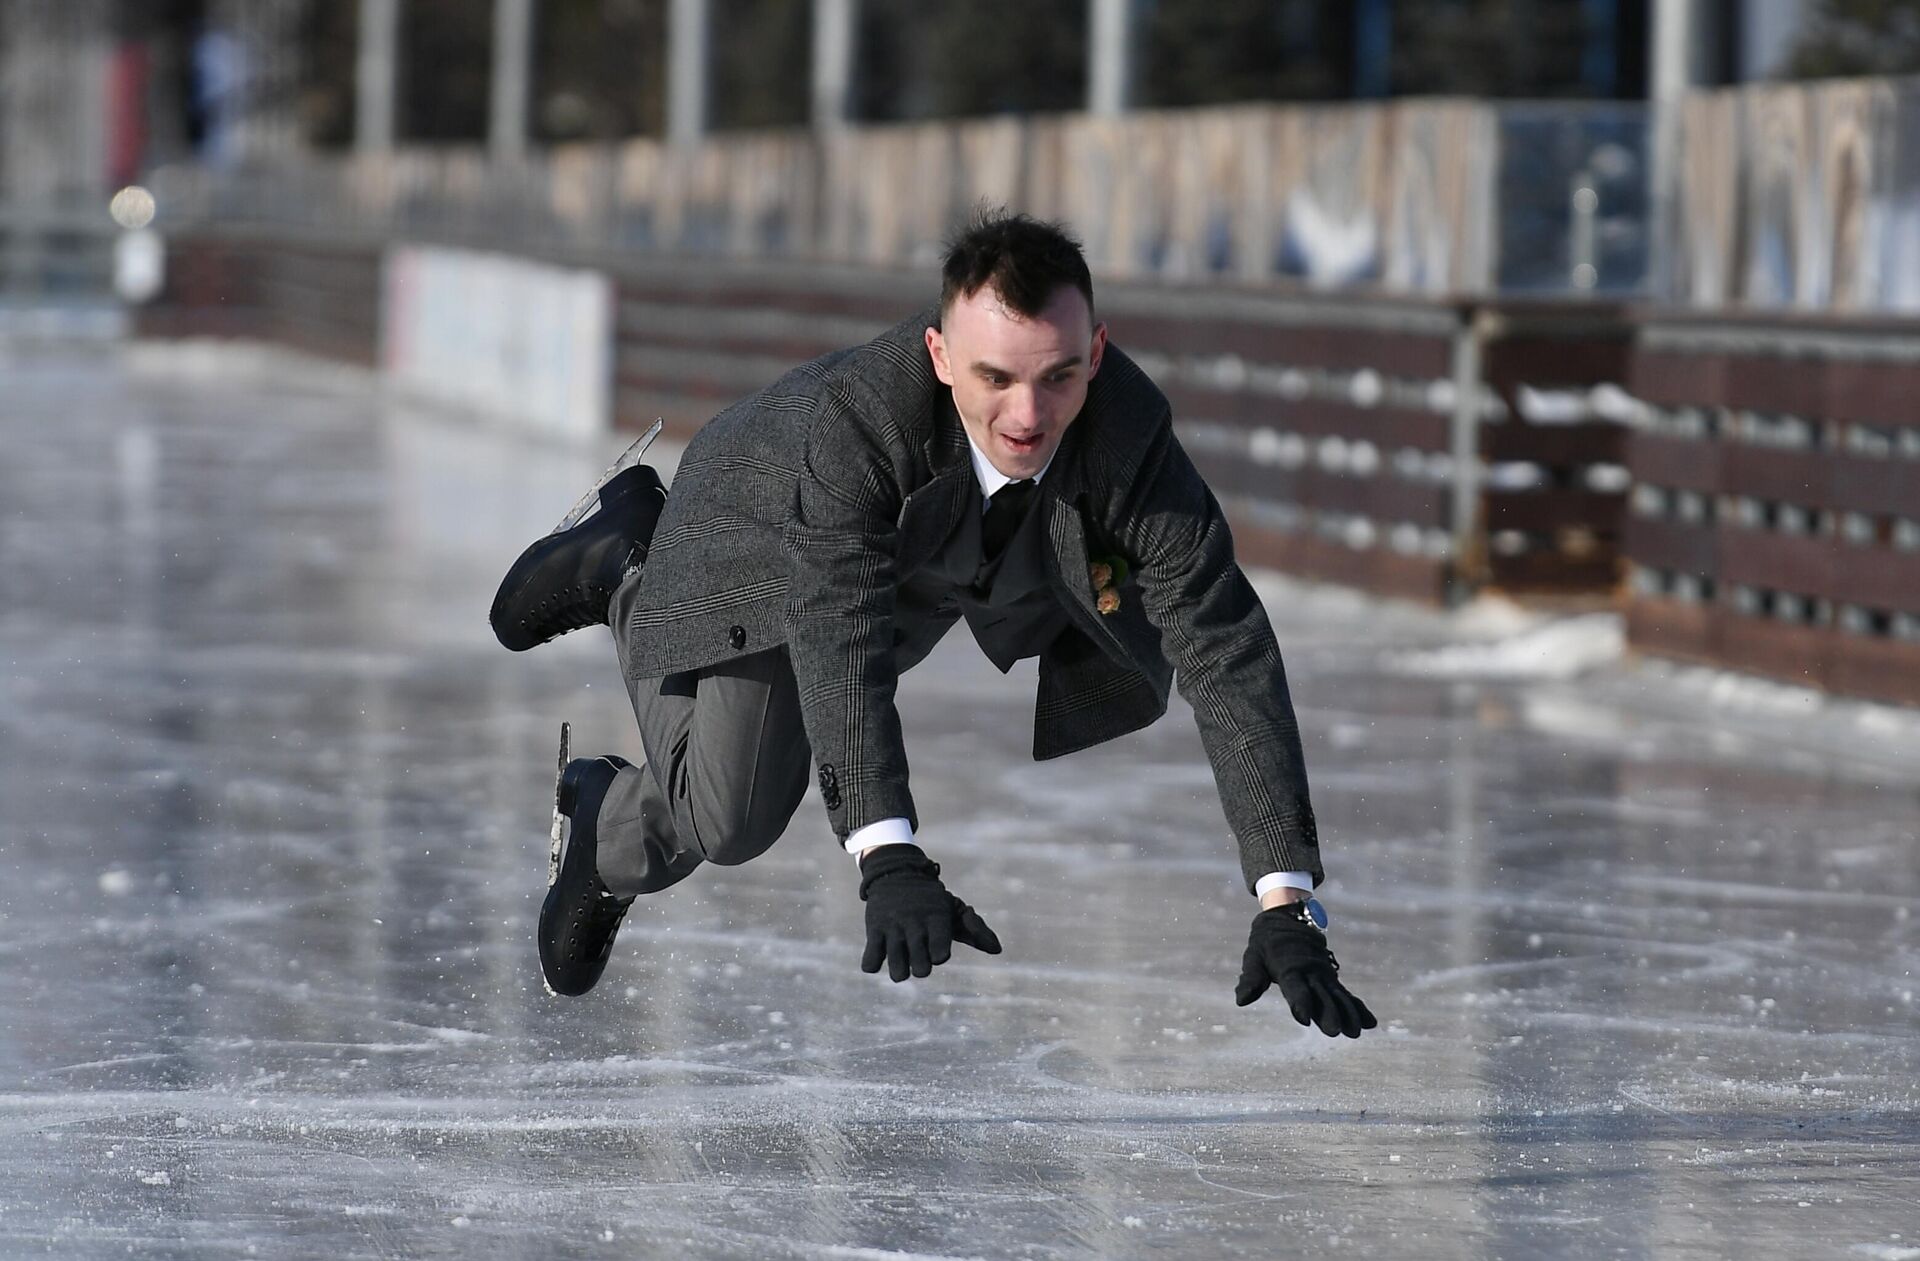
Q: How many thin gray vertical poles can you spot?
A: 6